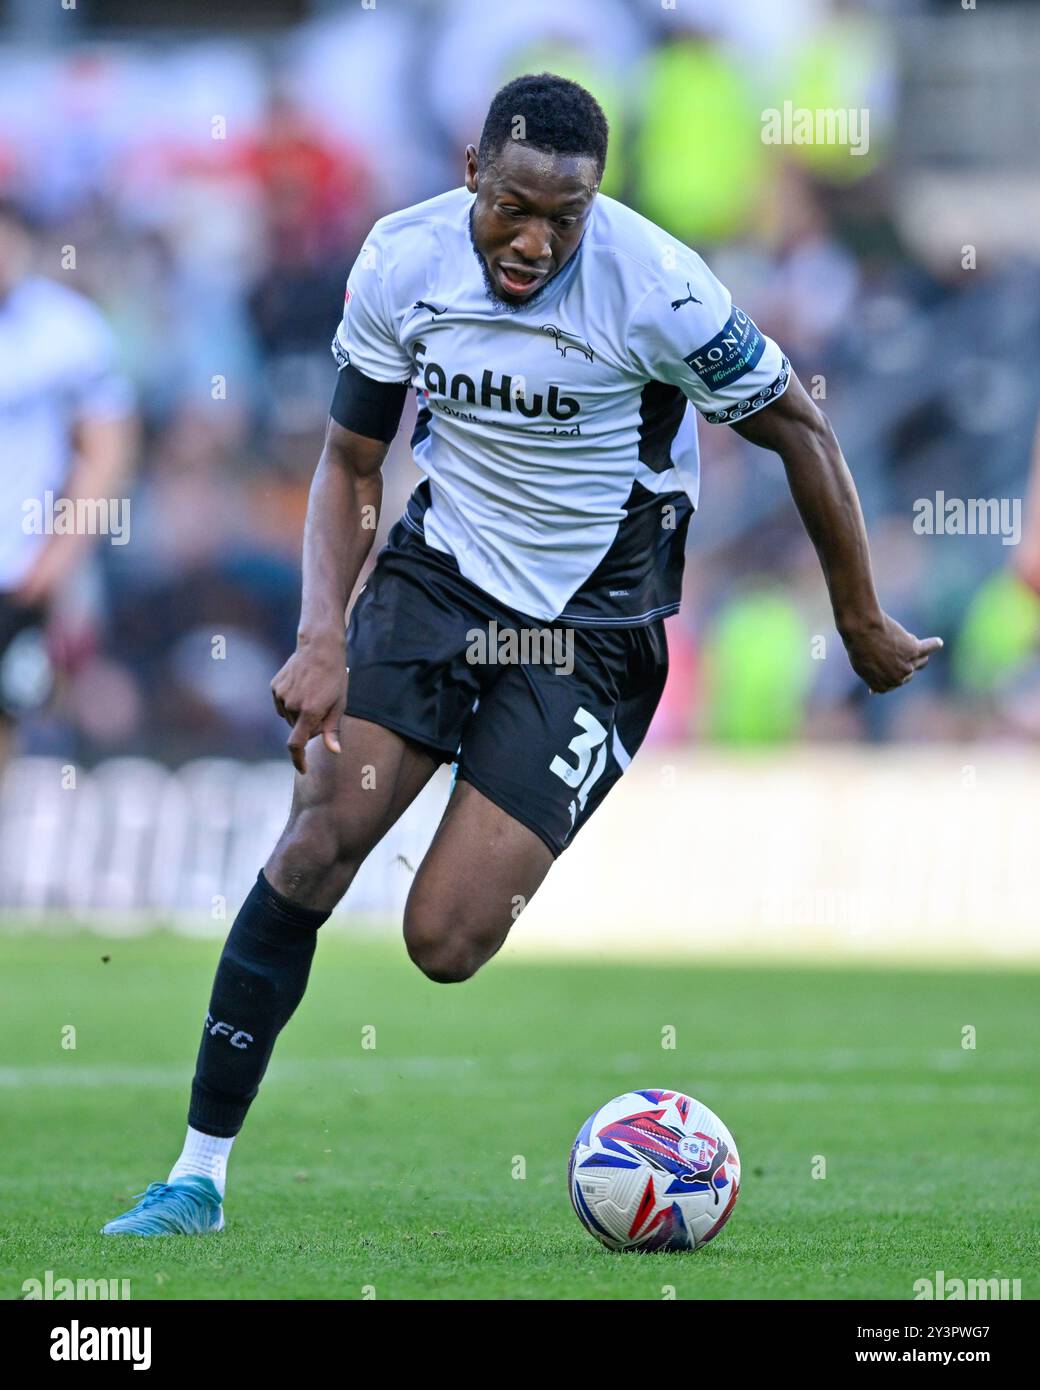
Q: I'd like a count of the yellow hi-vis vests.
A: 5